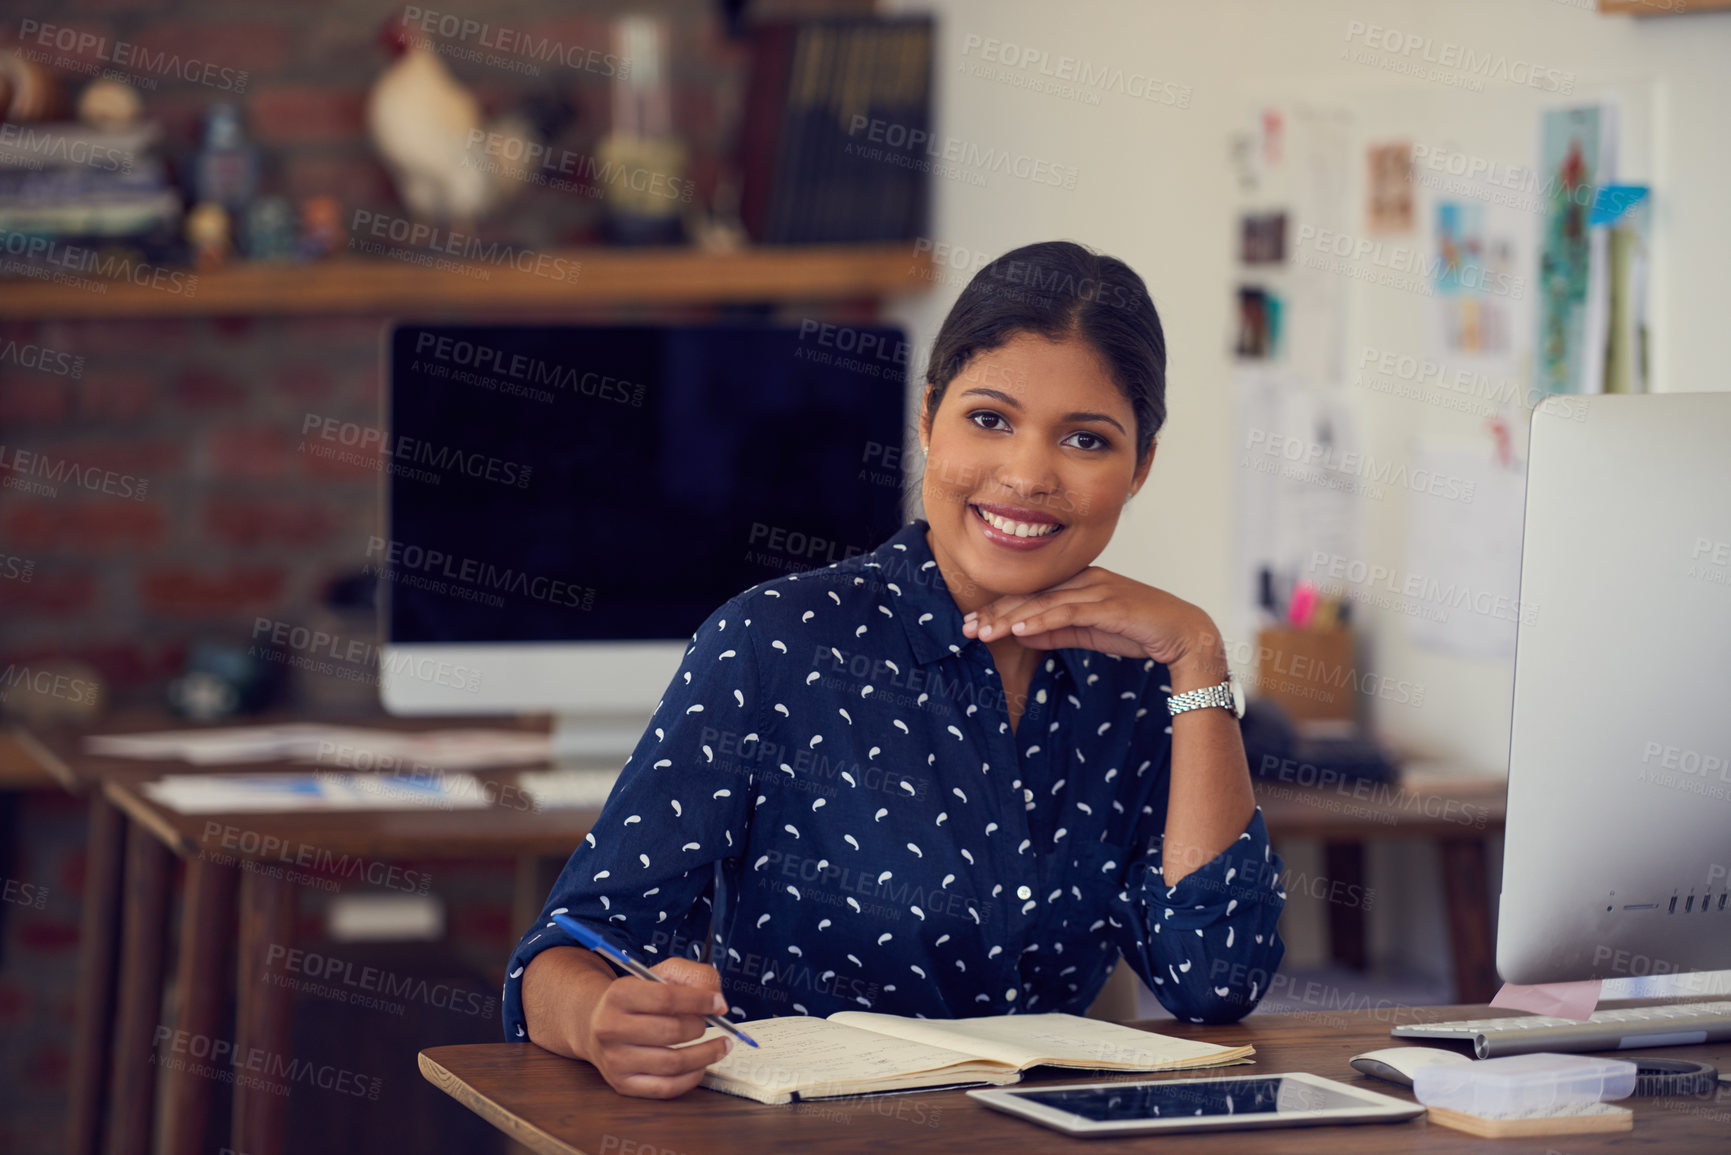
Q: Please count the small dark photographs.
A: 2